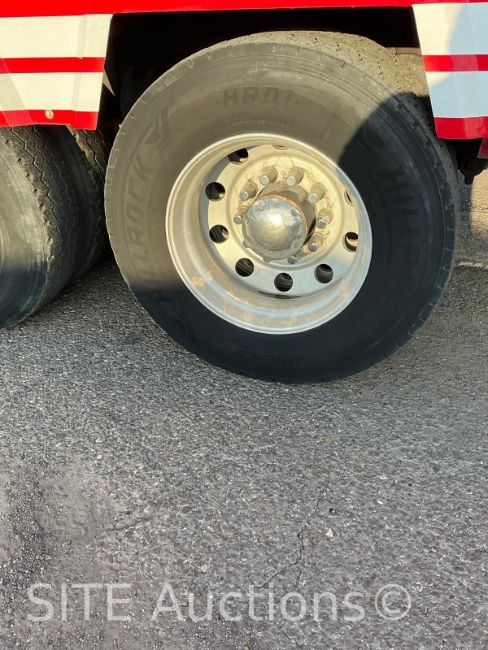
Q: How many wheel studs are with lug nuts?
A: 10